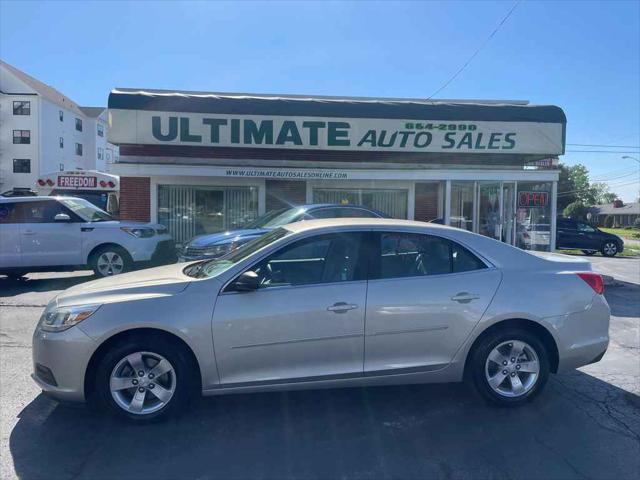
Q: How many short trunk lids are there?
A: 1